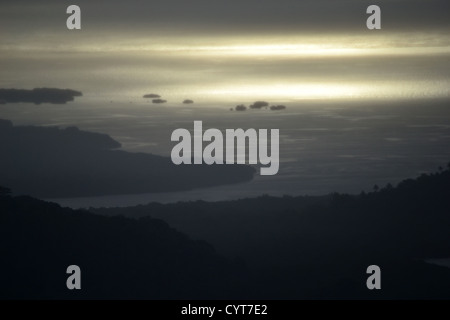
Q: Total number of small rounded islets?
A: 6